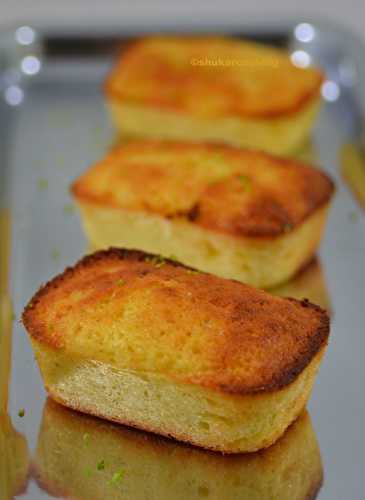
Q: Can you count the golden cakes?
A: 3